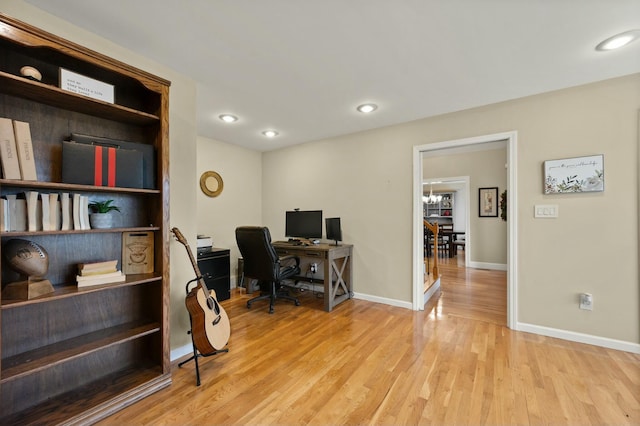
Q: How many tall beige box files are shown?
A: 2